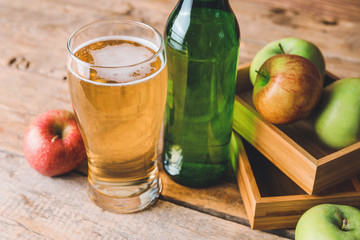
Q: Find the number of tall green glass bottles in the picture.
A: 1